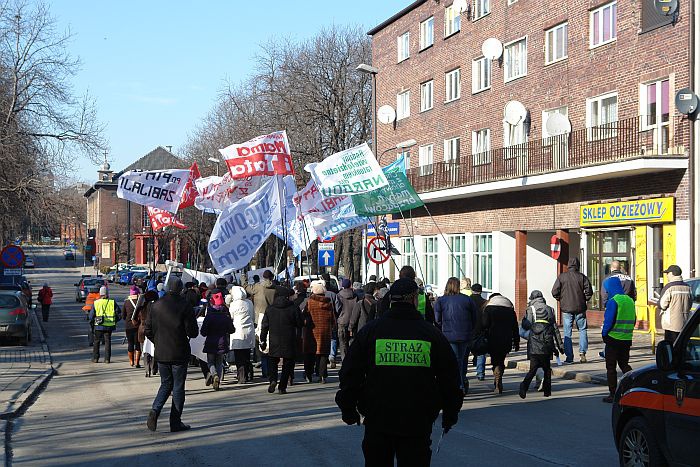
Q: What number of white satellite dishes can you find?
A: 5